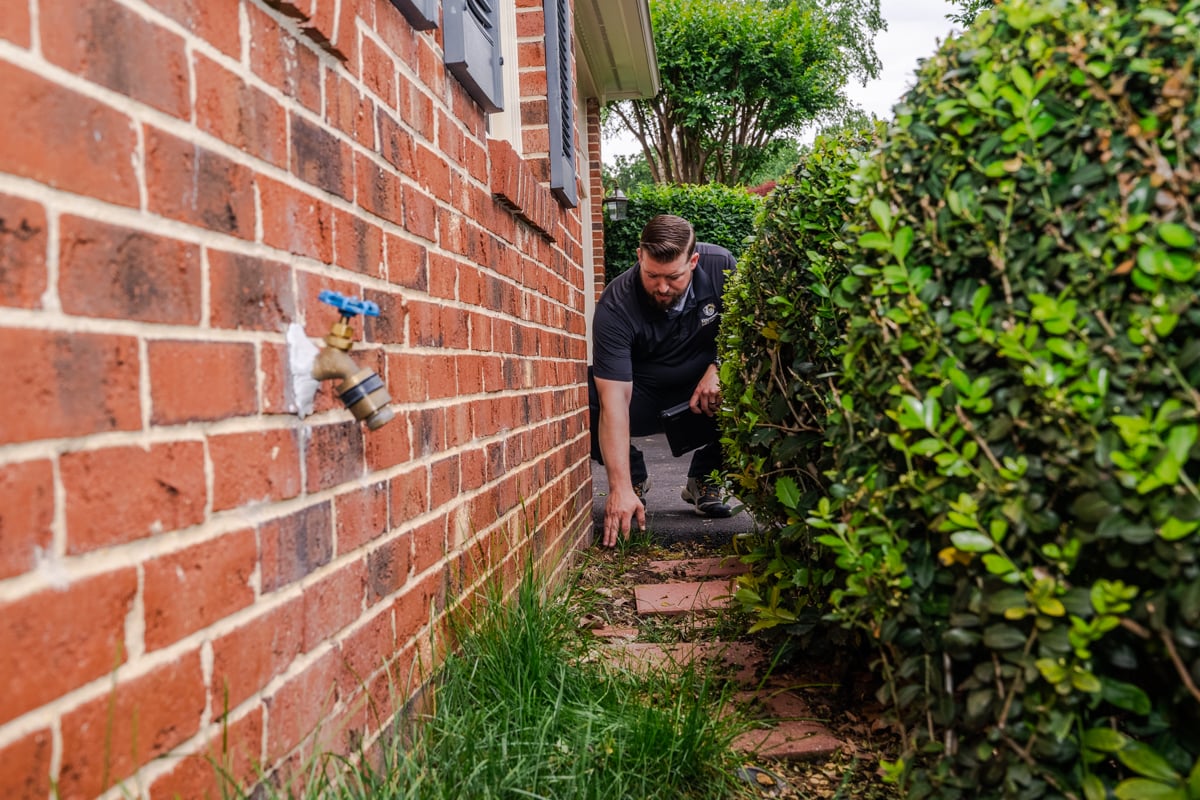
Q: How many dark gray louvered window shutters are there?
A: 3